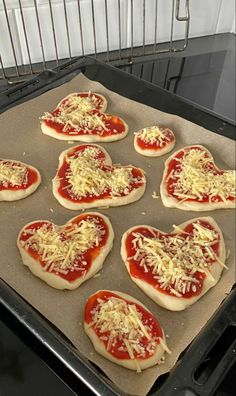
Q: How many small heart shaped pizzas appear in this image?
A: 5